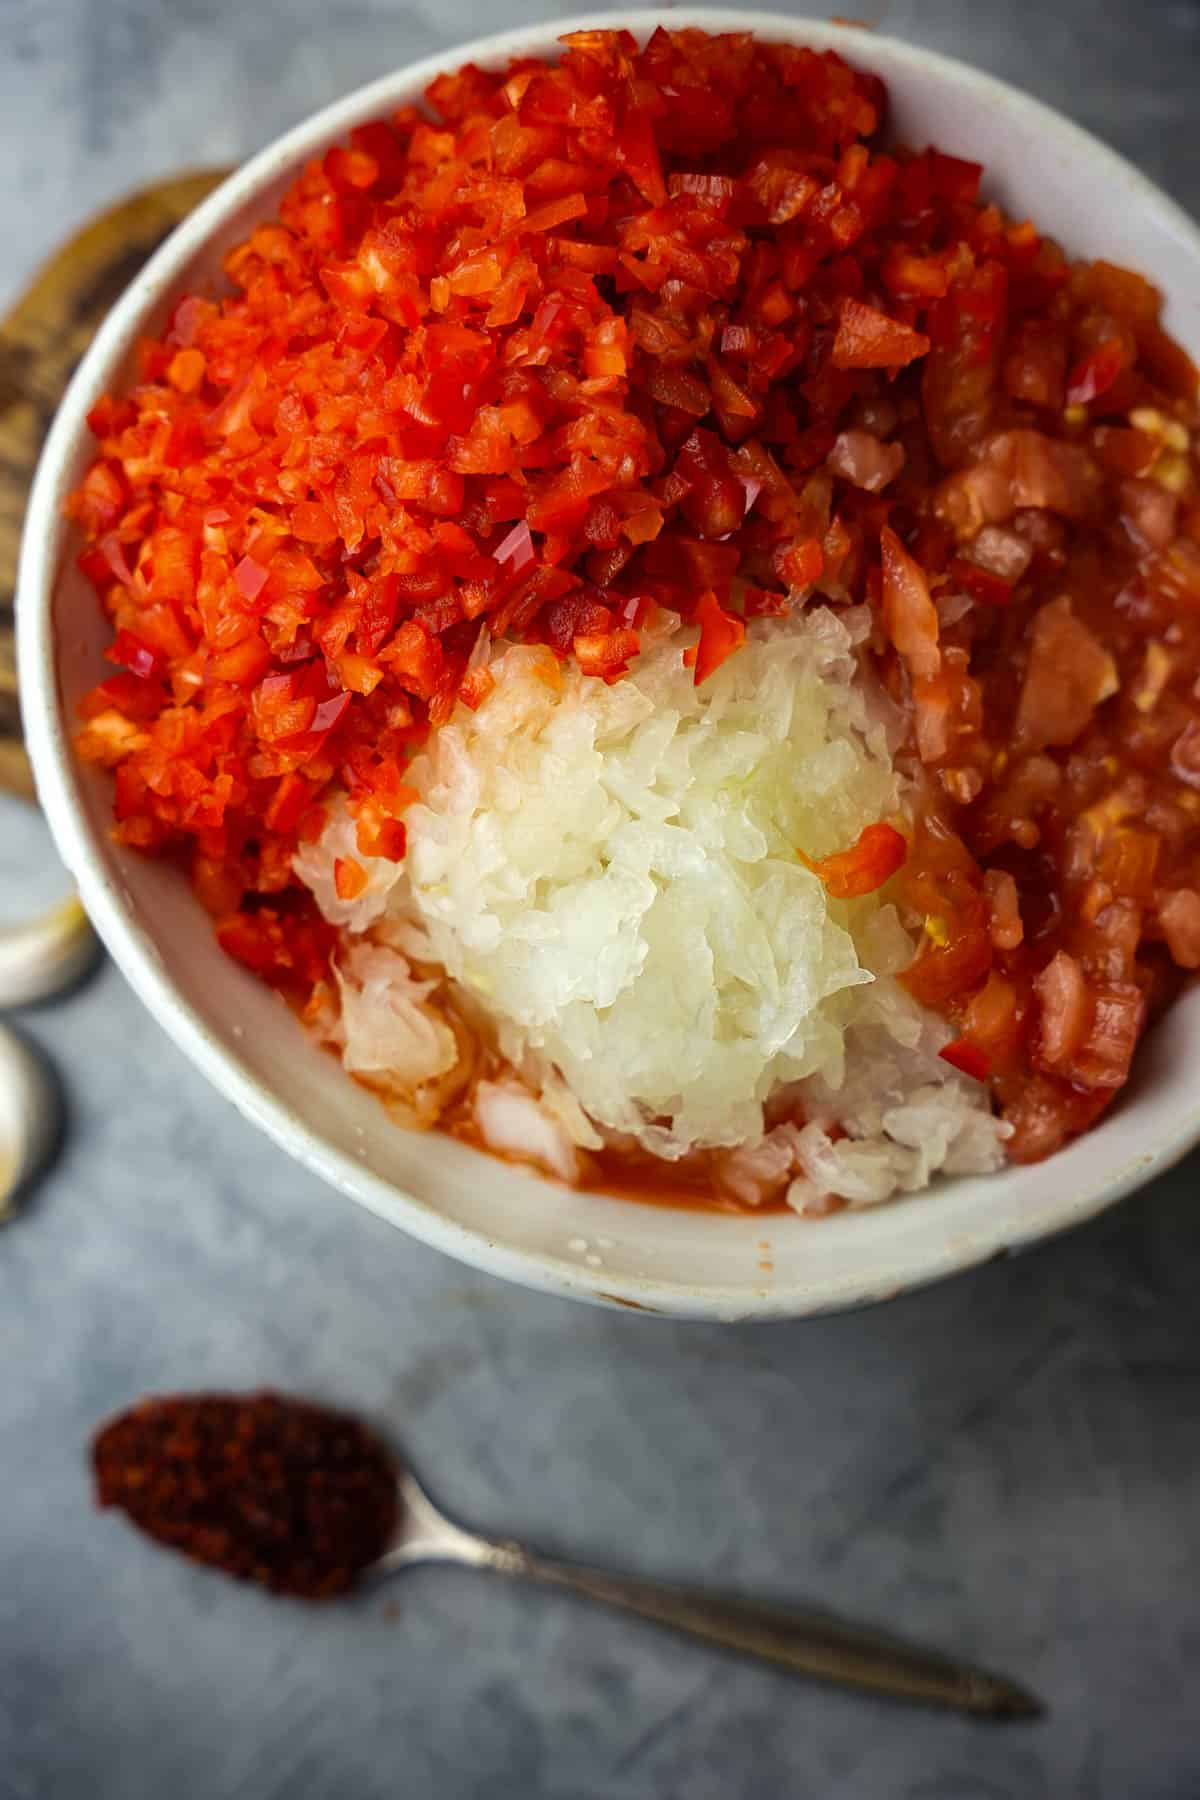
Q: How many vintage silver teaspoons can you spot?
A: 1